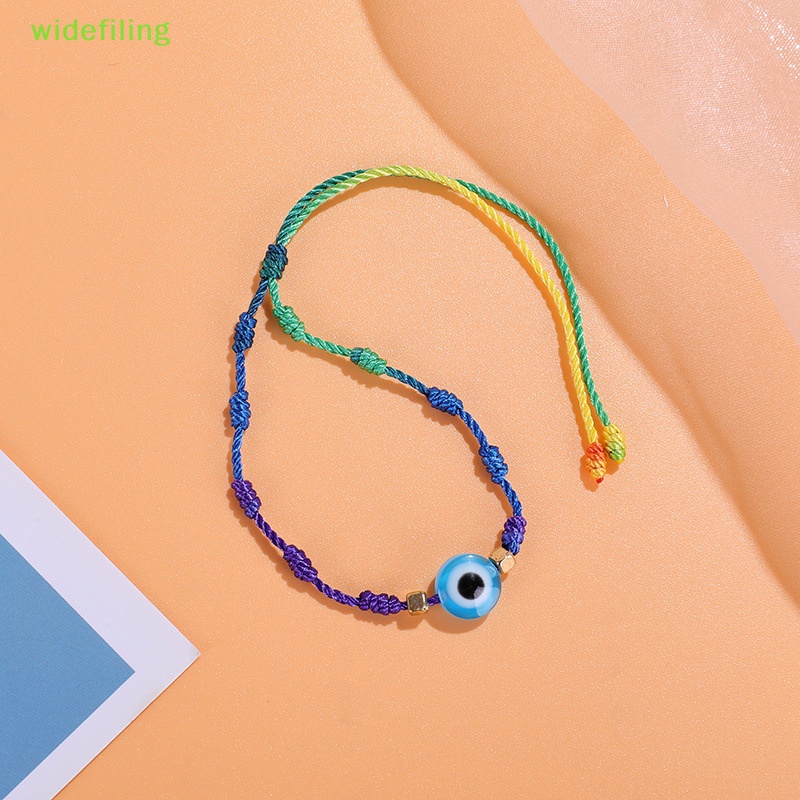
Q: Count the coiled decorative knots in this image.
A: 13